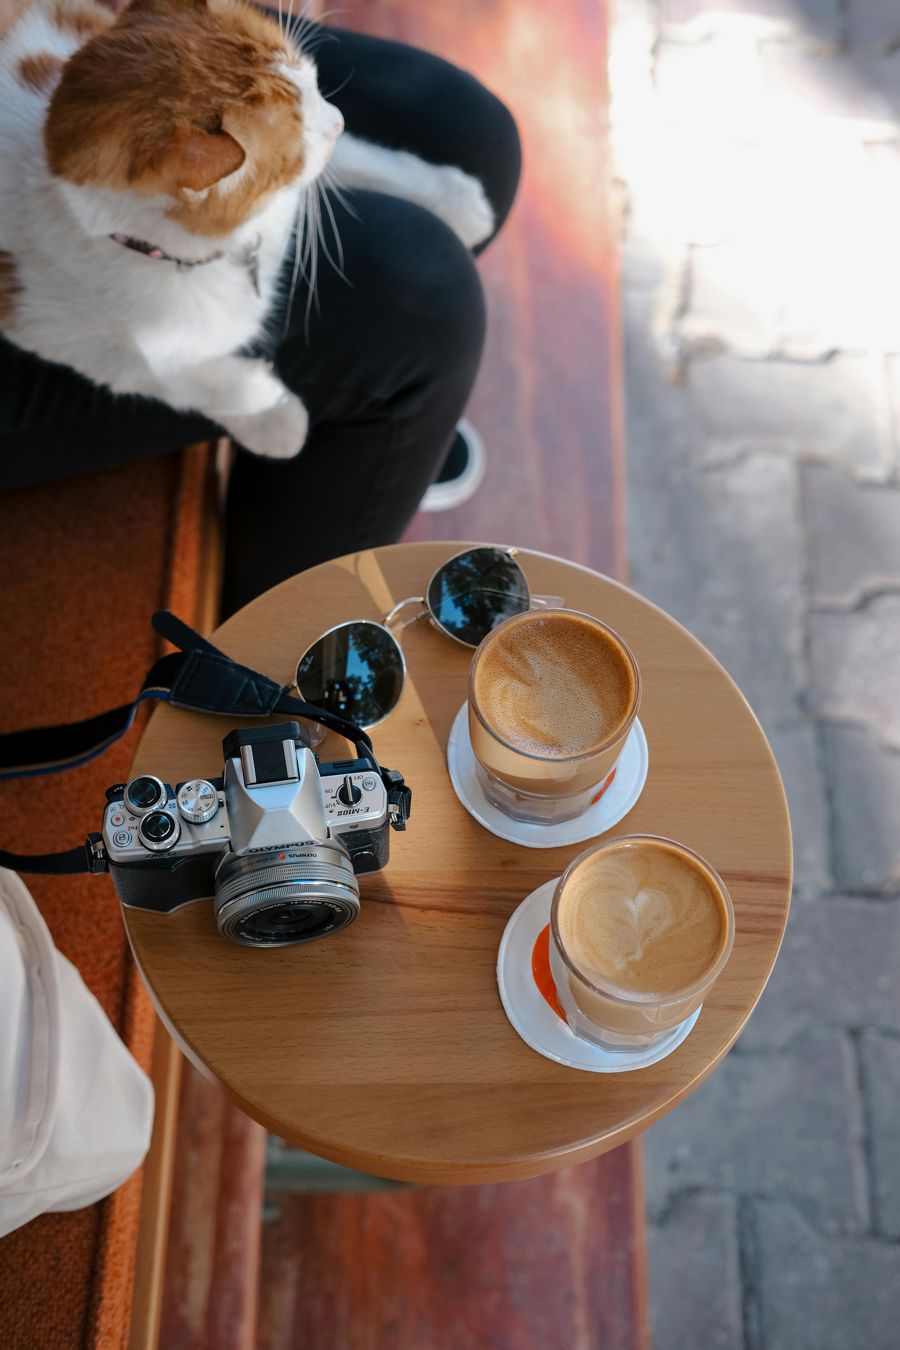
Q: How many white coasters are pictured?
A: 2